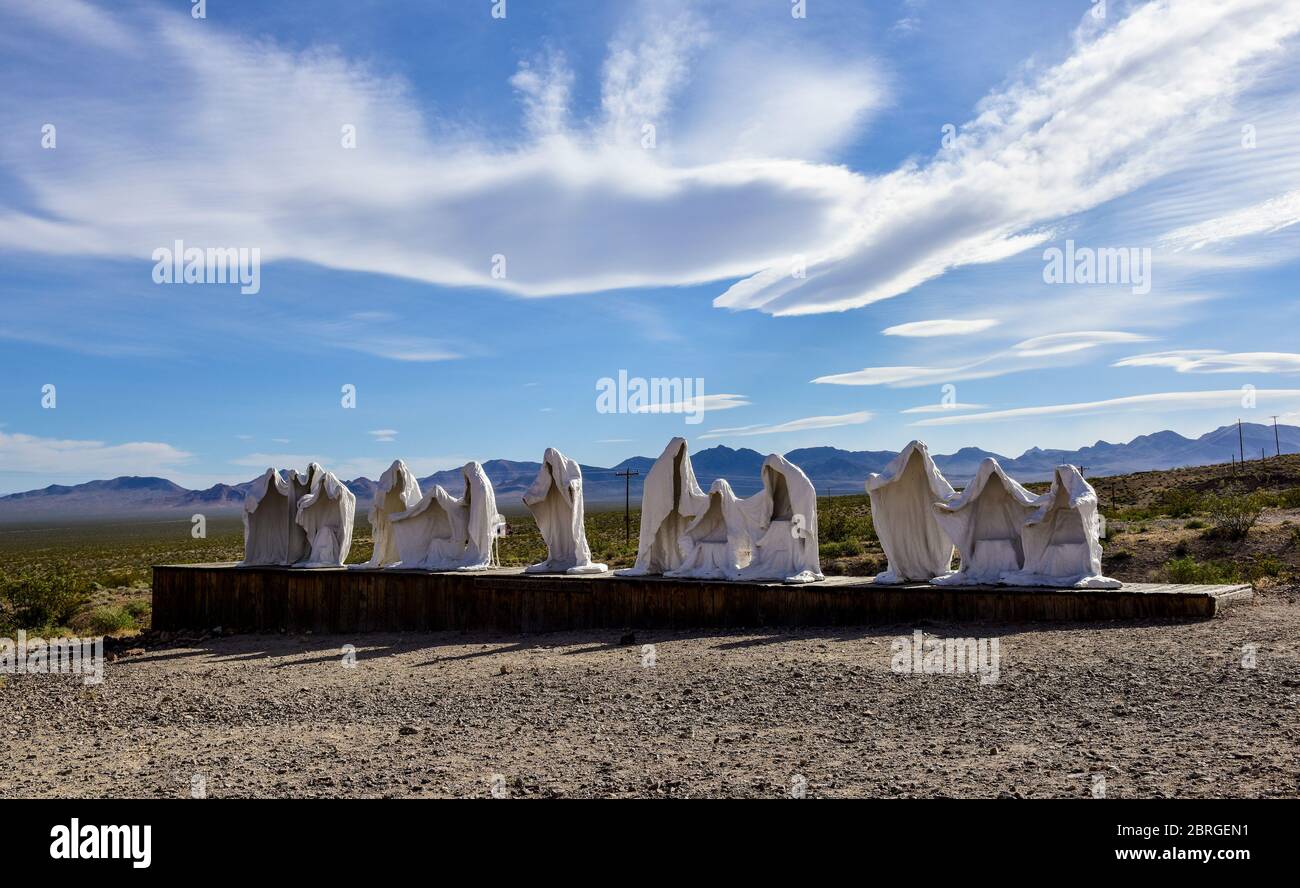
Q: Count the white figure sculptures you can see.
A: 13